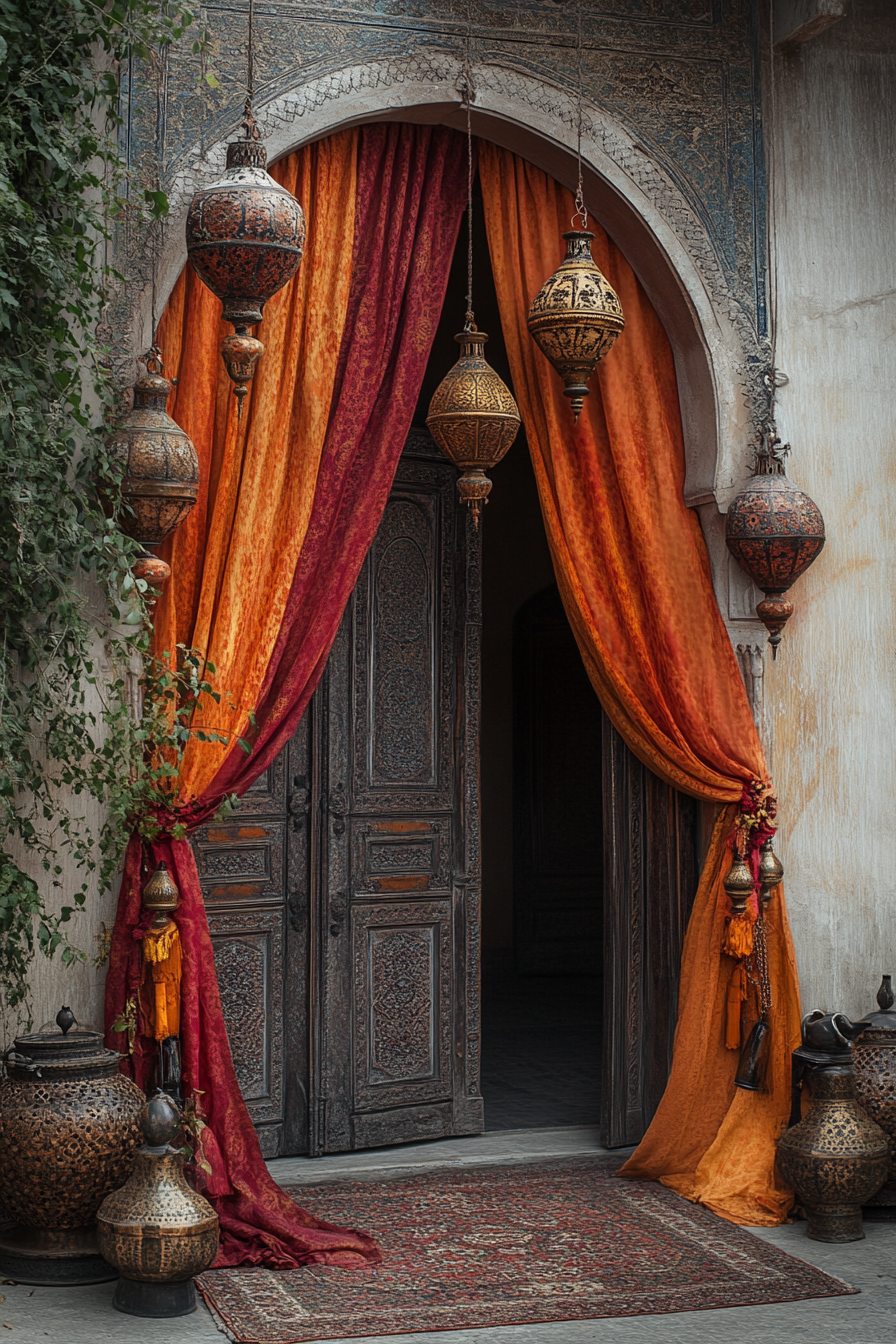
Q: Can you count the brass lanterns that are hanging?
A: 5